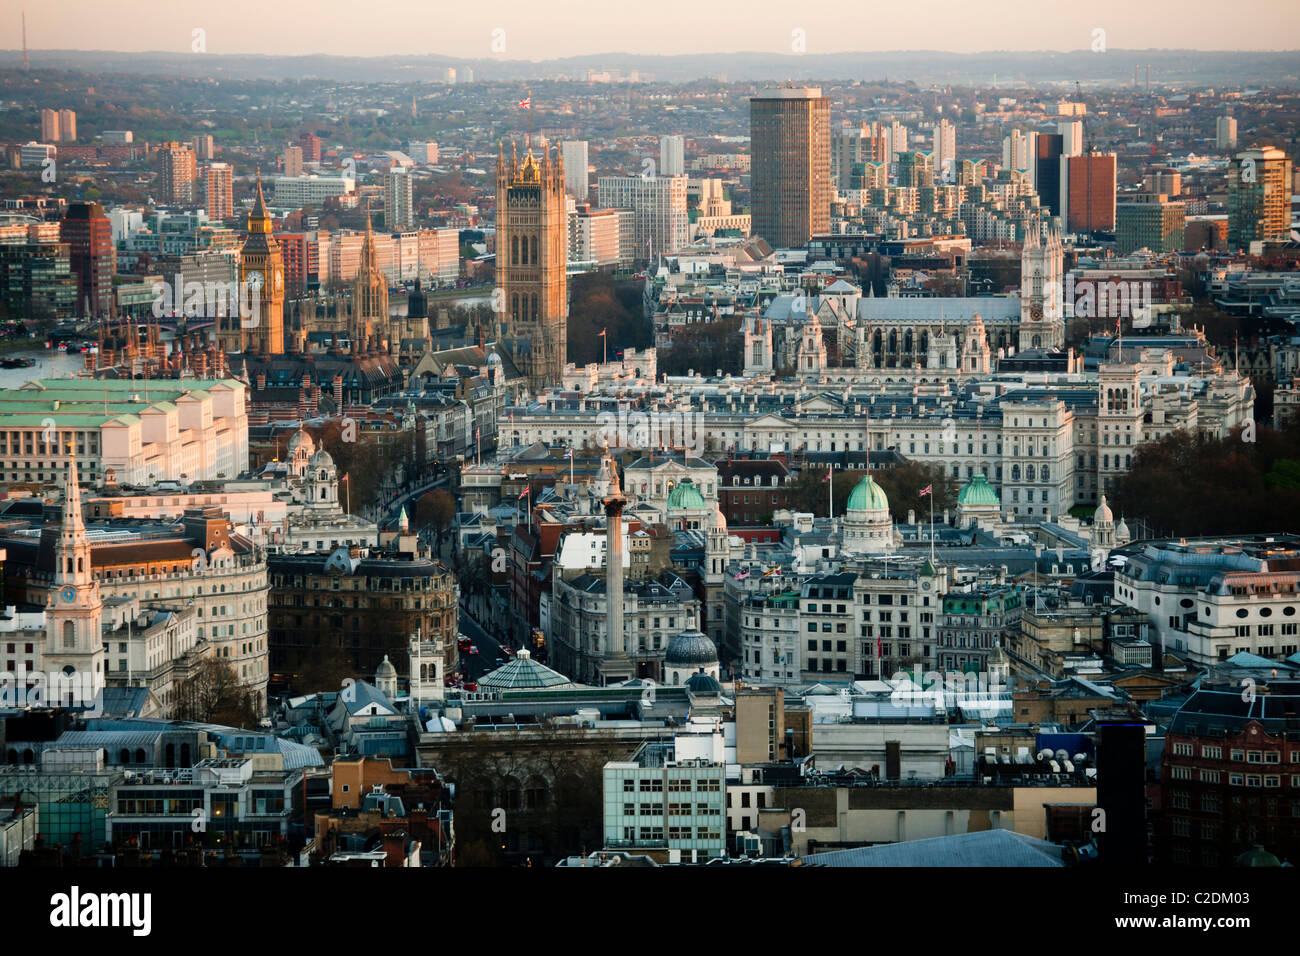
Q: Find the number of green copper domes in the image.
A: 3